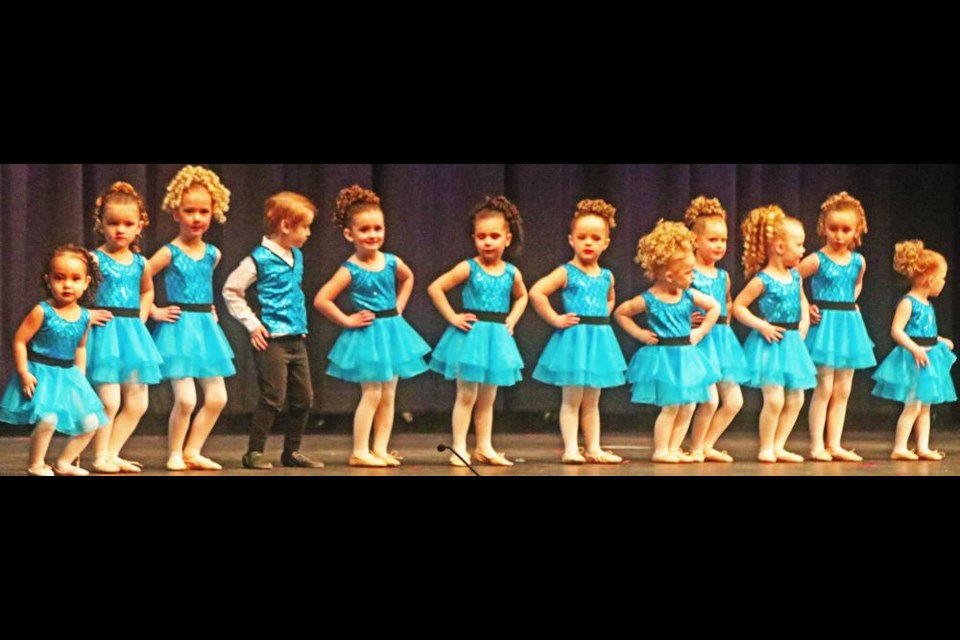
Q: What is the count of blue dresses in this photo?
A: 11